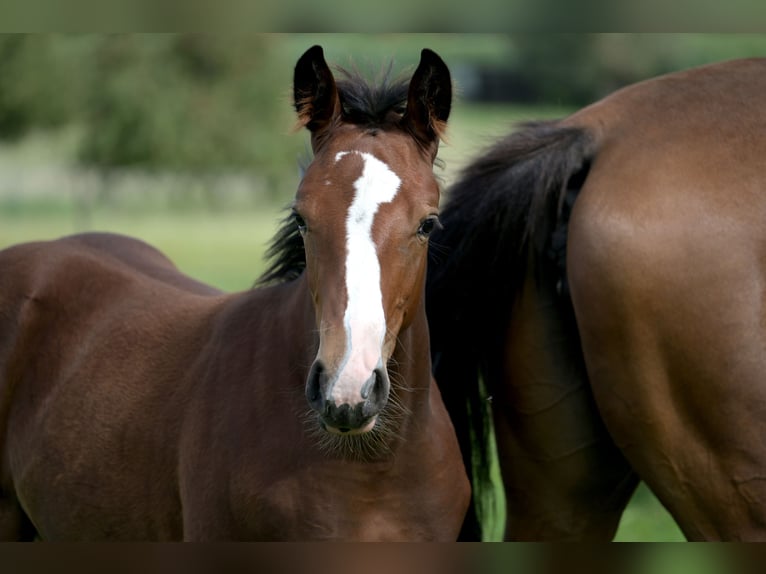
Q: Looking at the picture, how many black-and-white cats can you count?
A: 0